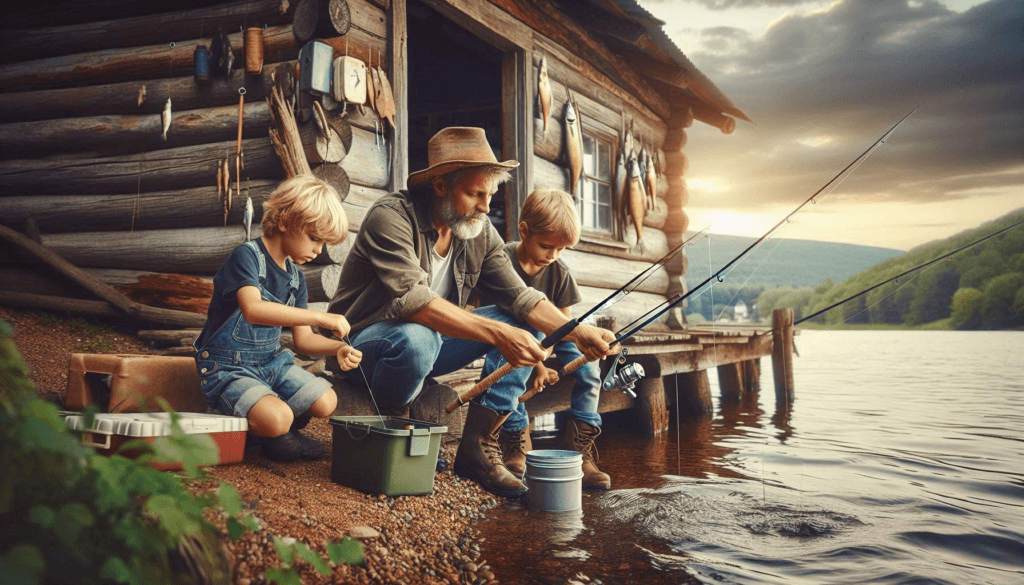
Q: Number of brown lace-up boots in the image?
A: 3